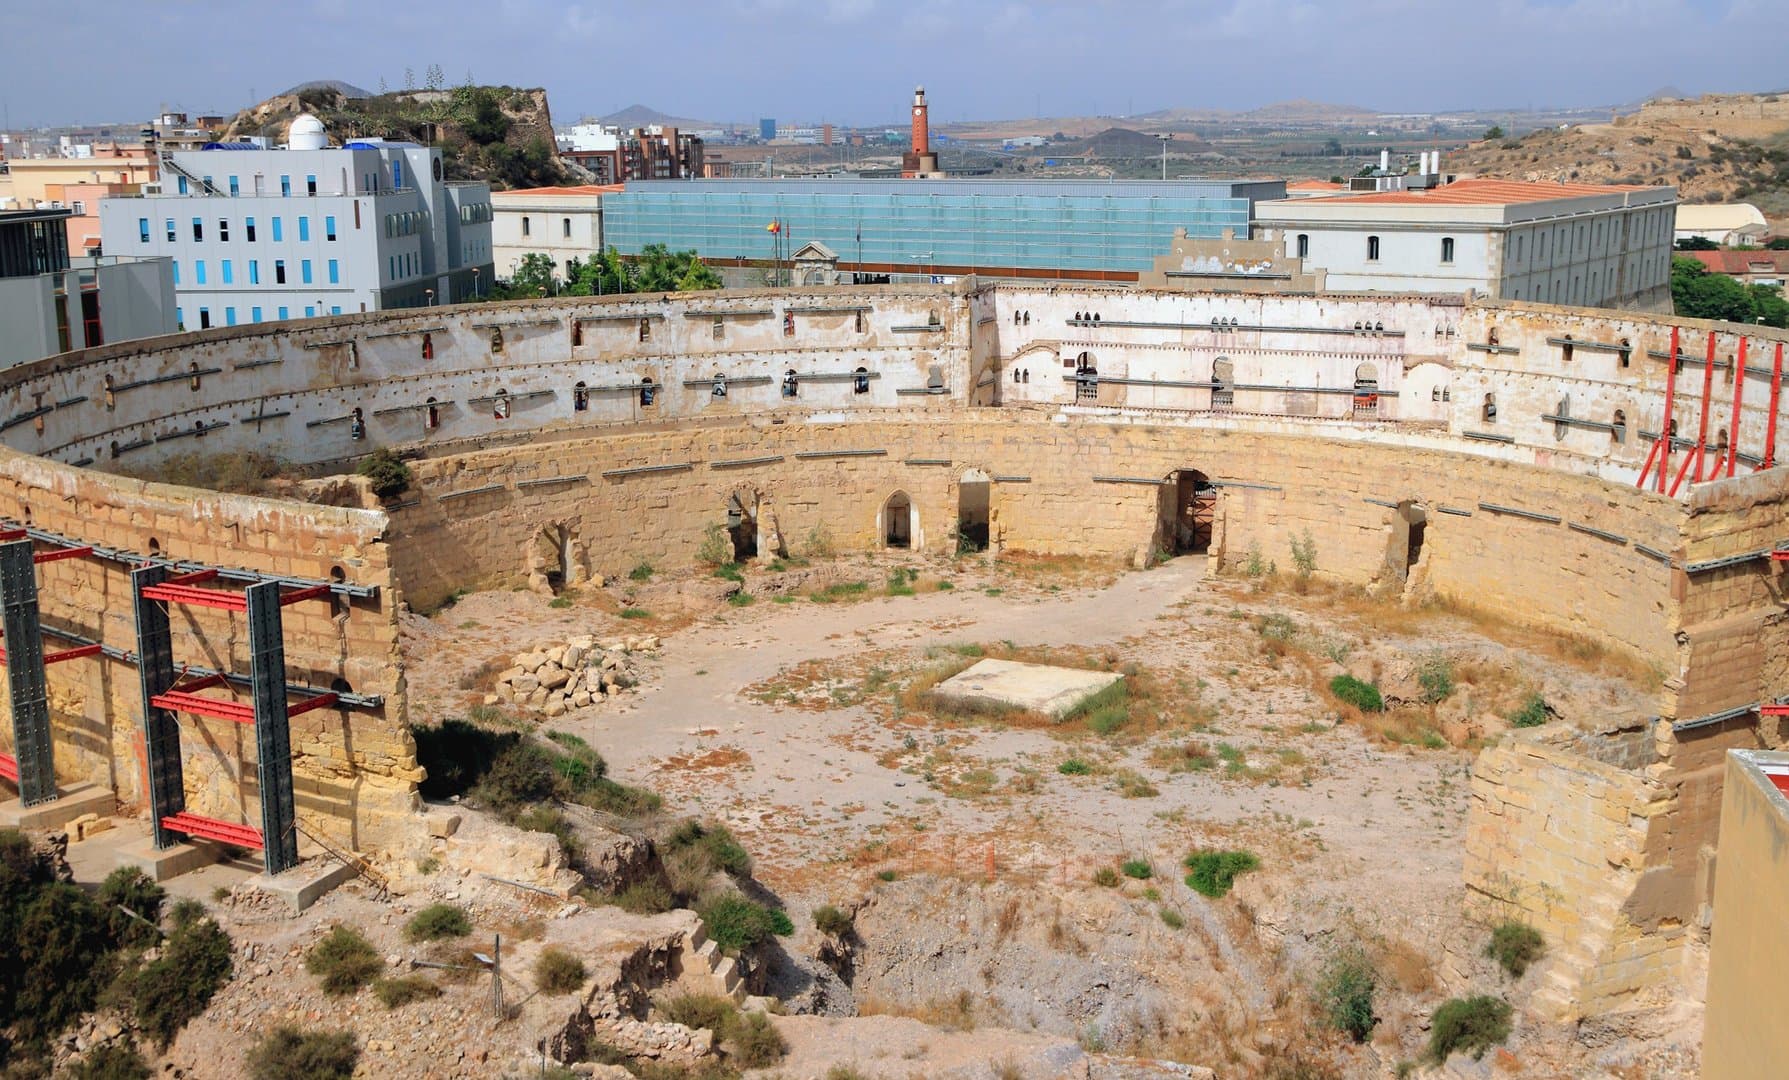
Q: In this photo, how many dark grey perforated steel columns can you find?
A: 3